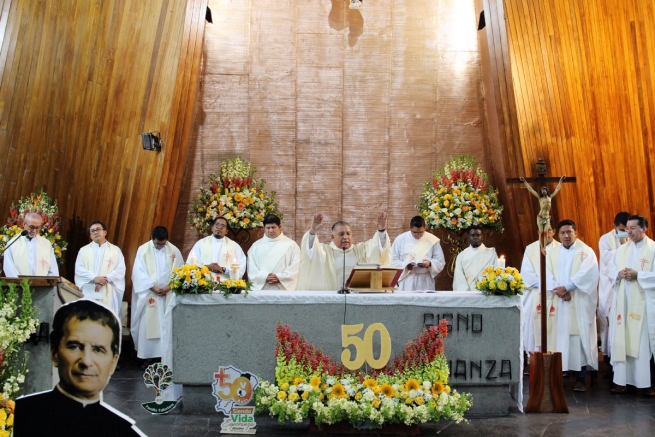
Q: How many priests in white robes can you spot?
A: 12